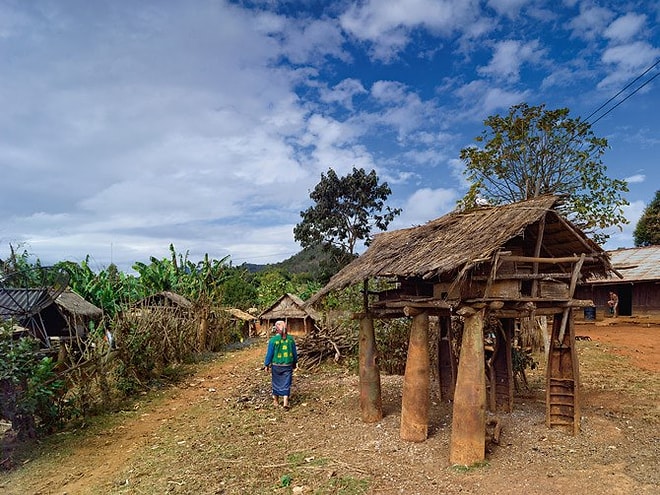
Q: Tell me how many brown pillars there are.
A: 6